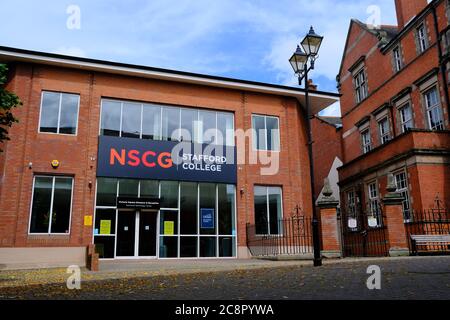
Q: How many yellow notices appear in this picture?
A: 3